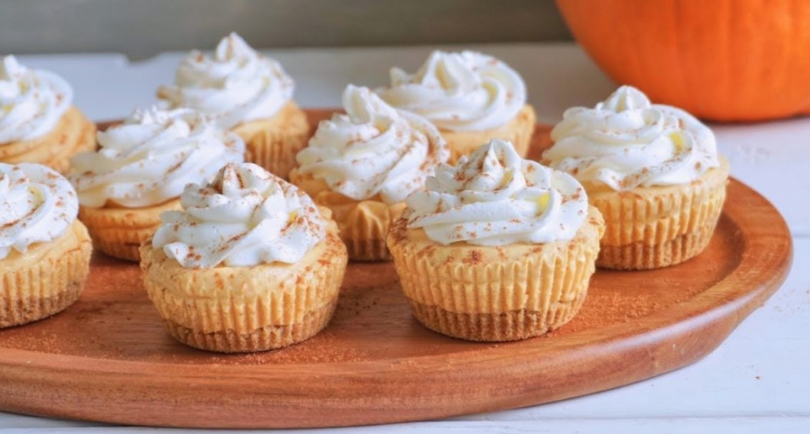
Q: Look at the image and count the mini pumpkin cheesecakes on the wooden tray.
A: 9